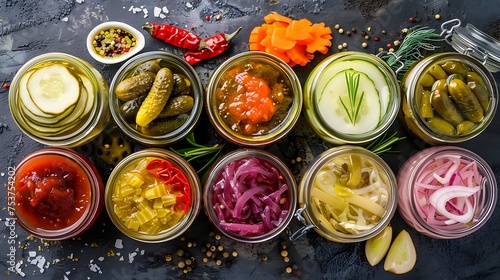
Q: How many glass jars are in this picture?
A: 10